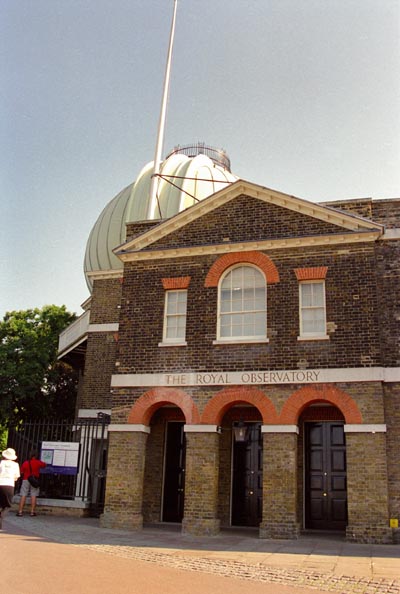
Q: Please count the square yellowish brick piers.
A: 4